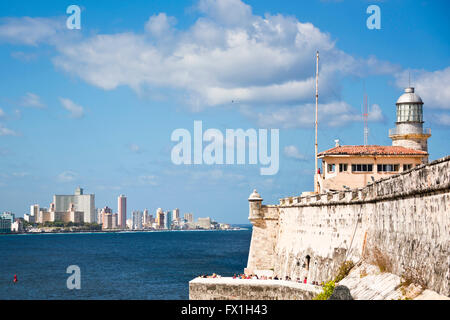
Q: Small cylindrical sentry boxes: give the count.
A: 1